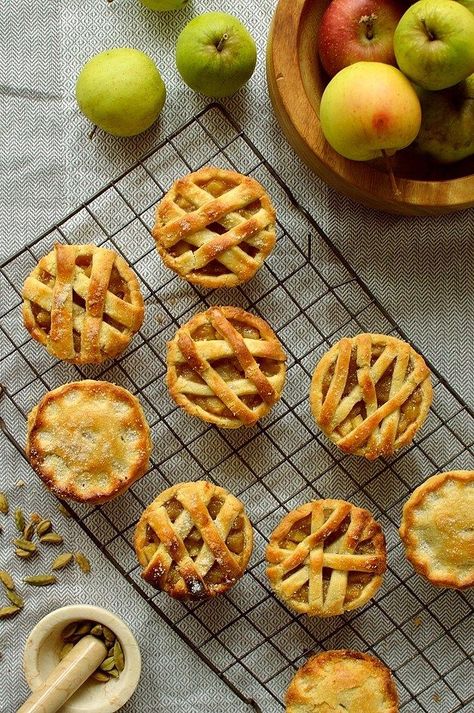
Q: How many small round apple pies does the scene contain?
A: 9